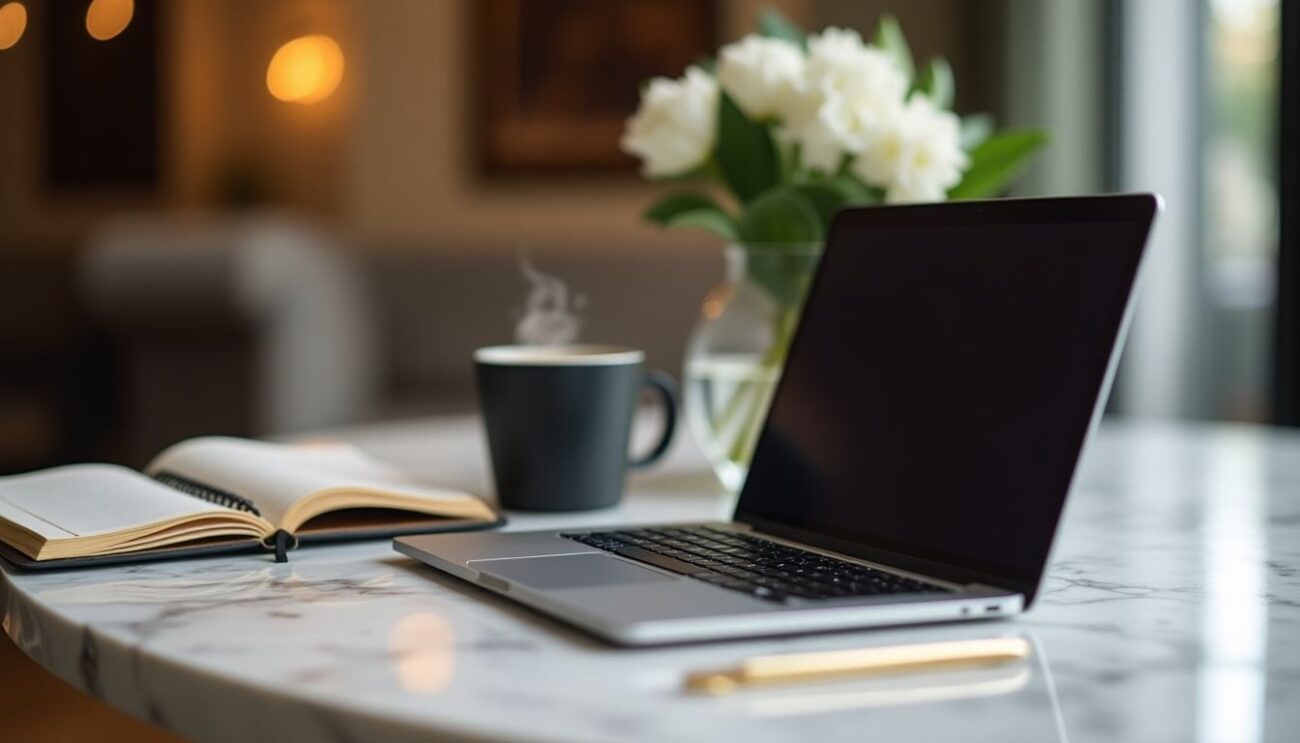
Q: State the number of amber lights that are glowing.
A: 3